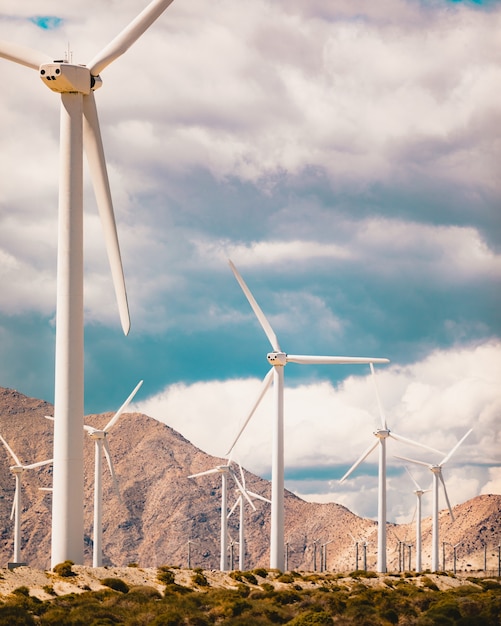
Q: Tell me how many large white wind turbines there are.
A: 9